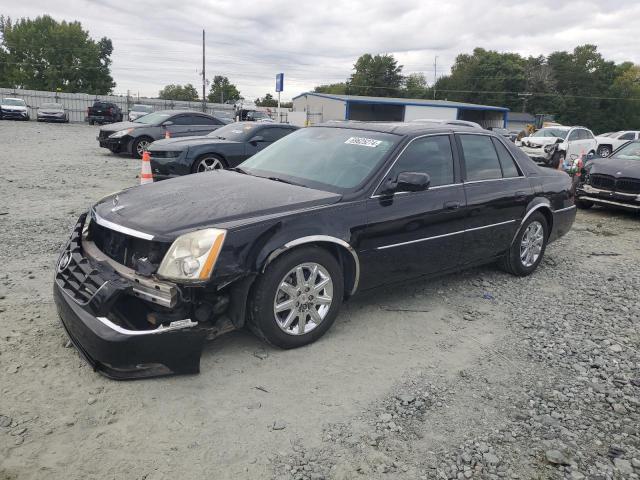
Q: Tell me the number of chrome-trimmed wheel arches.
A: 2